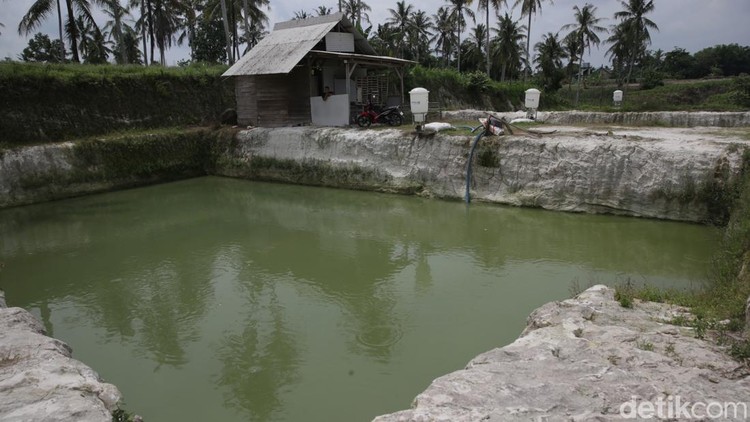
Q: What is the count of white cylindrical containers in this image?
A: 3